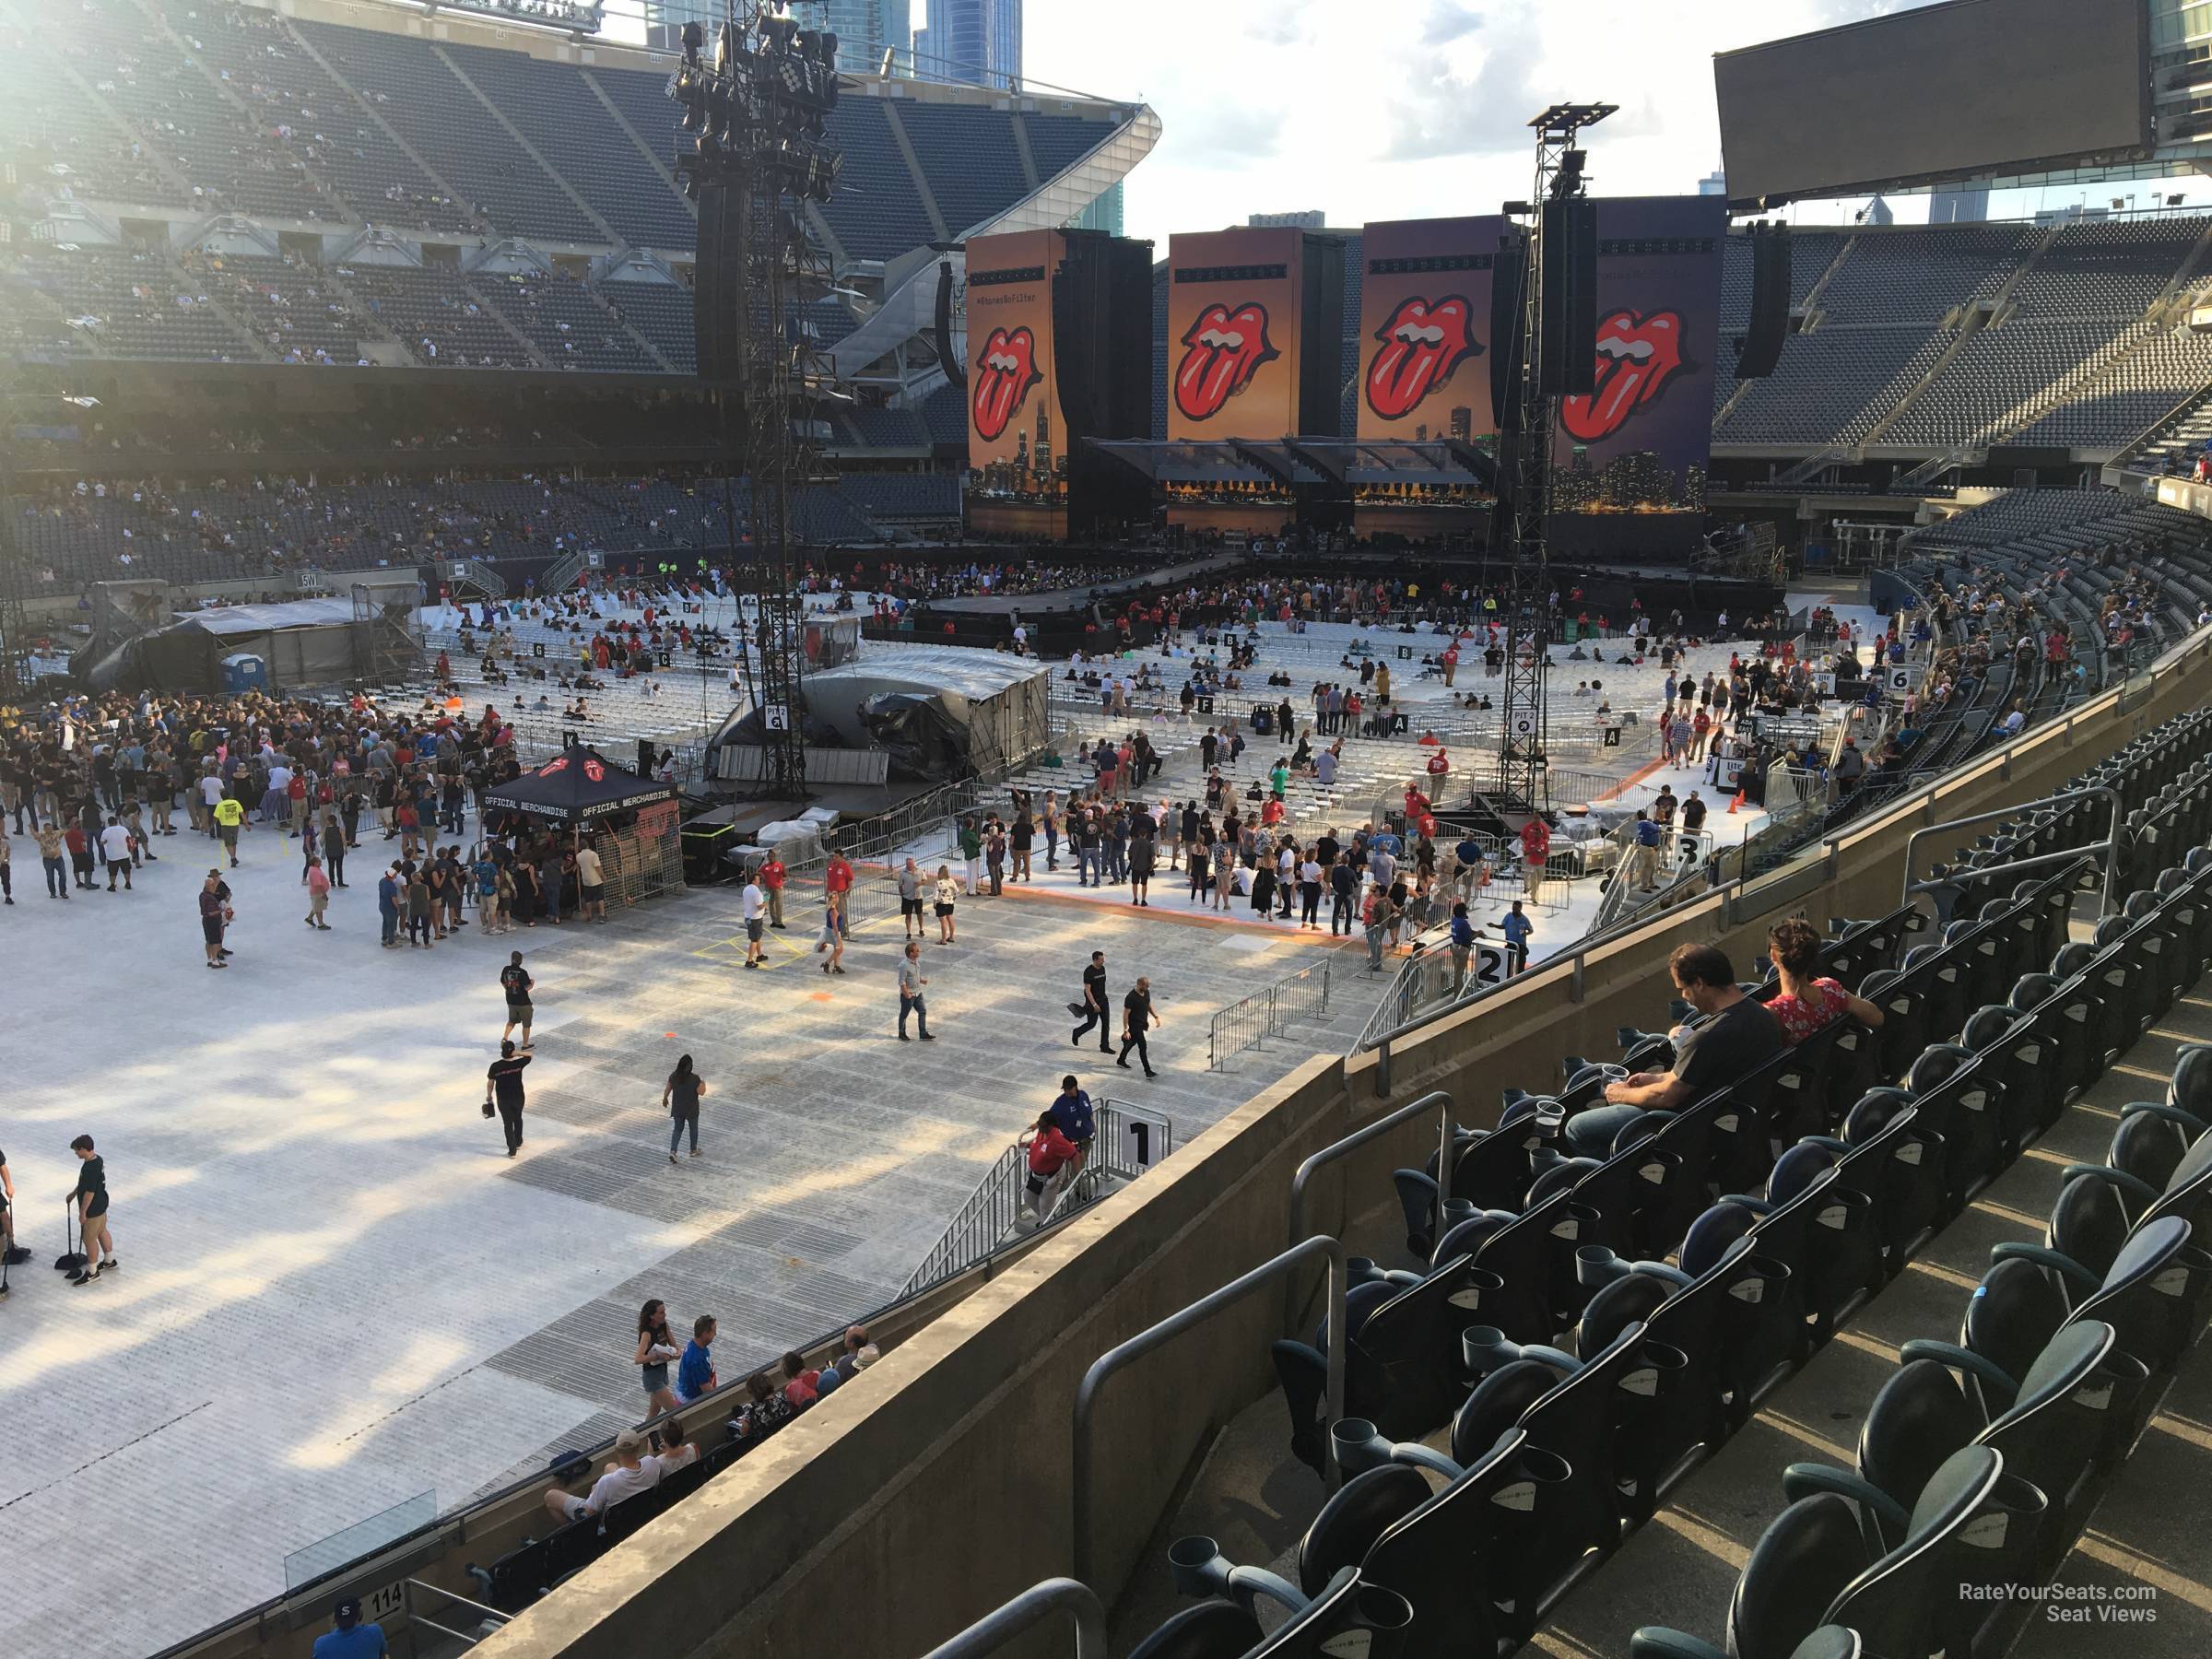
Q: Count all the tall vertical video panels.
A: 4